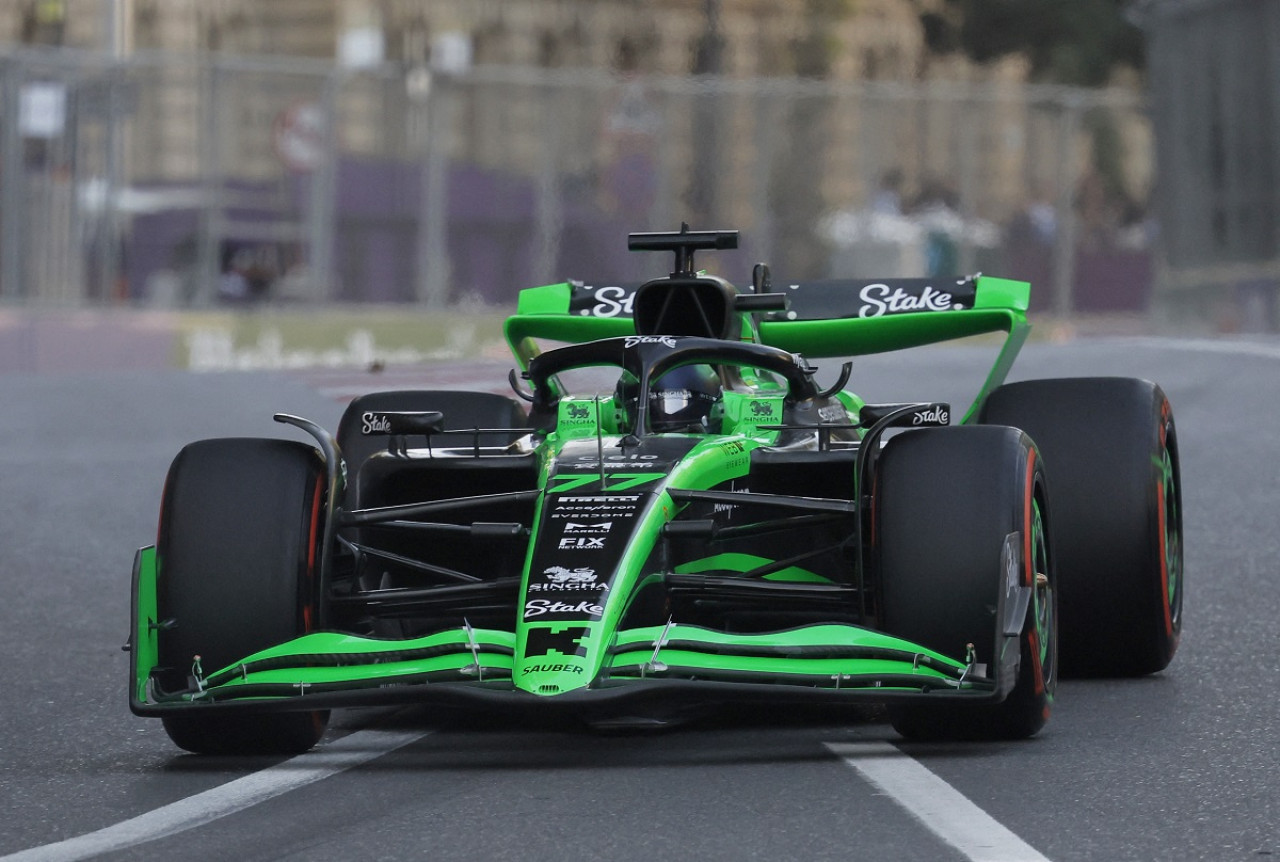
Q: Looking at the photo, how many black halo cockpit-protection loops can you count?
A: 1